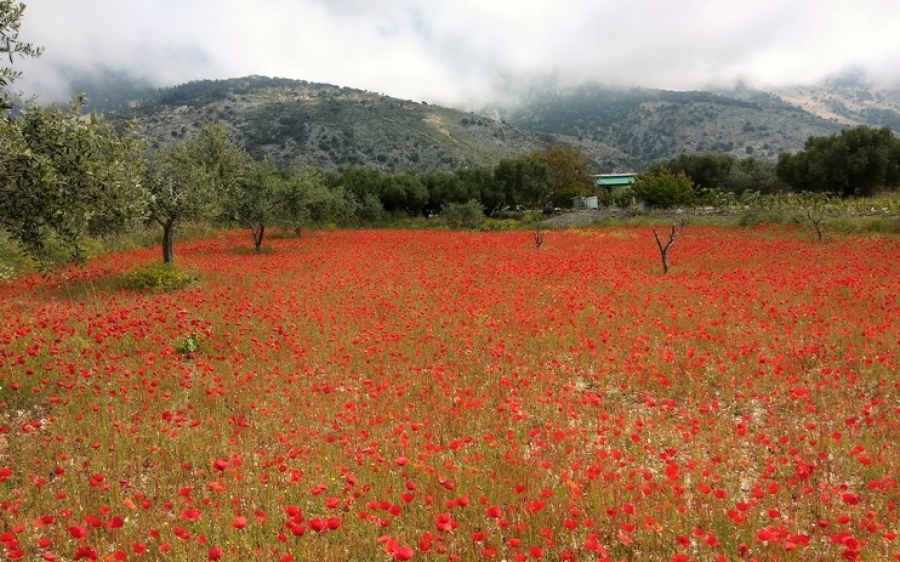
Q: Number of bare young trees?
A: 3